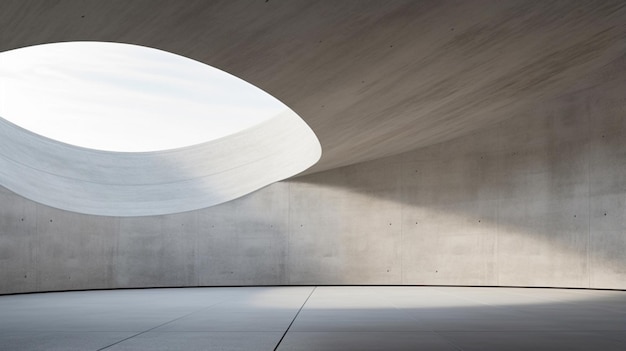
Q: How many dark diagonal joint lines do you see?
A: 2